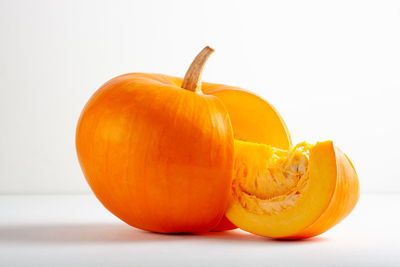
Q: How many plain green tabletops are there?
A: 0